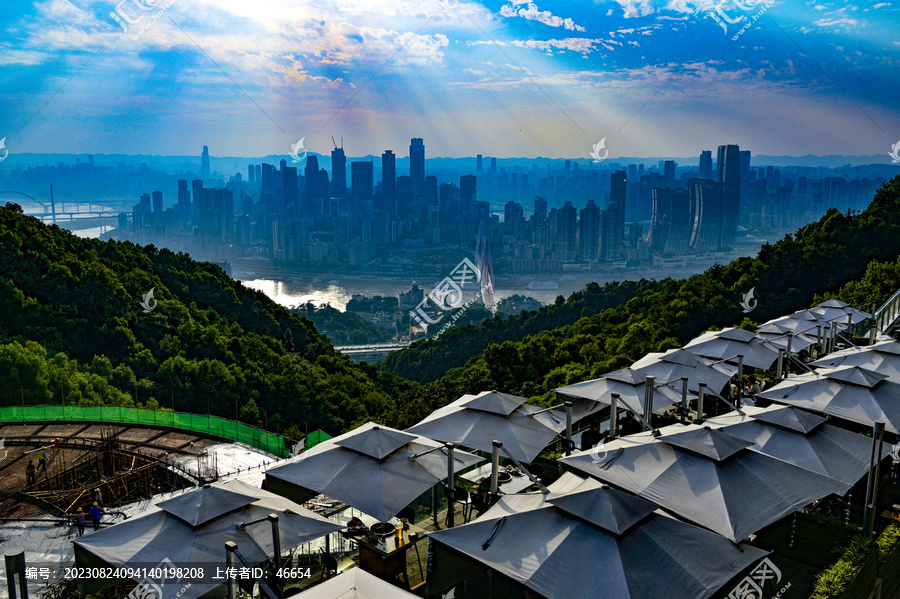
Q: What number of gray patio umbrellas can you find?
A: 15